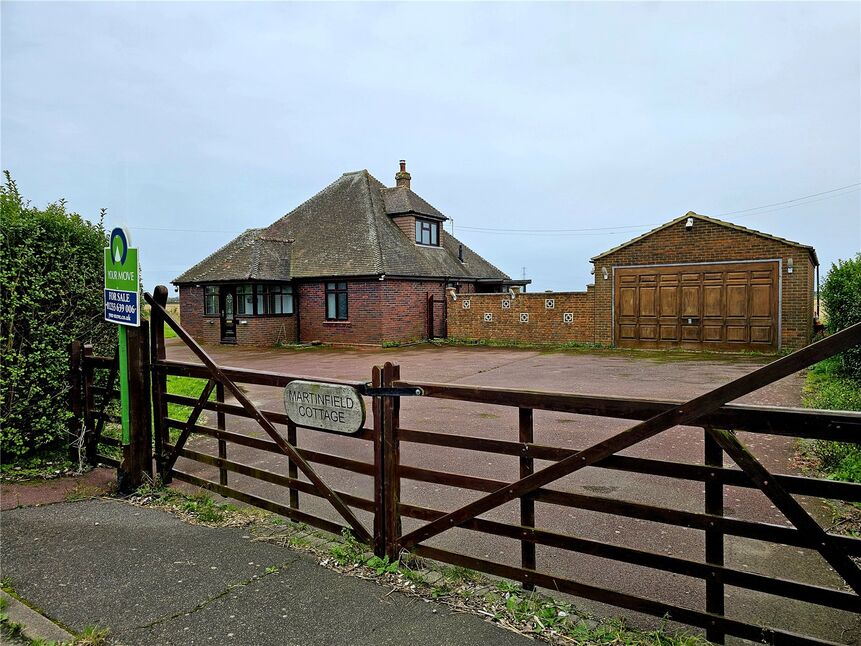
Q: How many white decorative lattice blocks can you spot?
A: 6